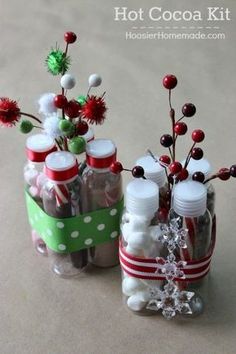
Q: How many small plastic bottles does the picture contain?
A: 8